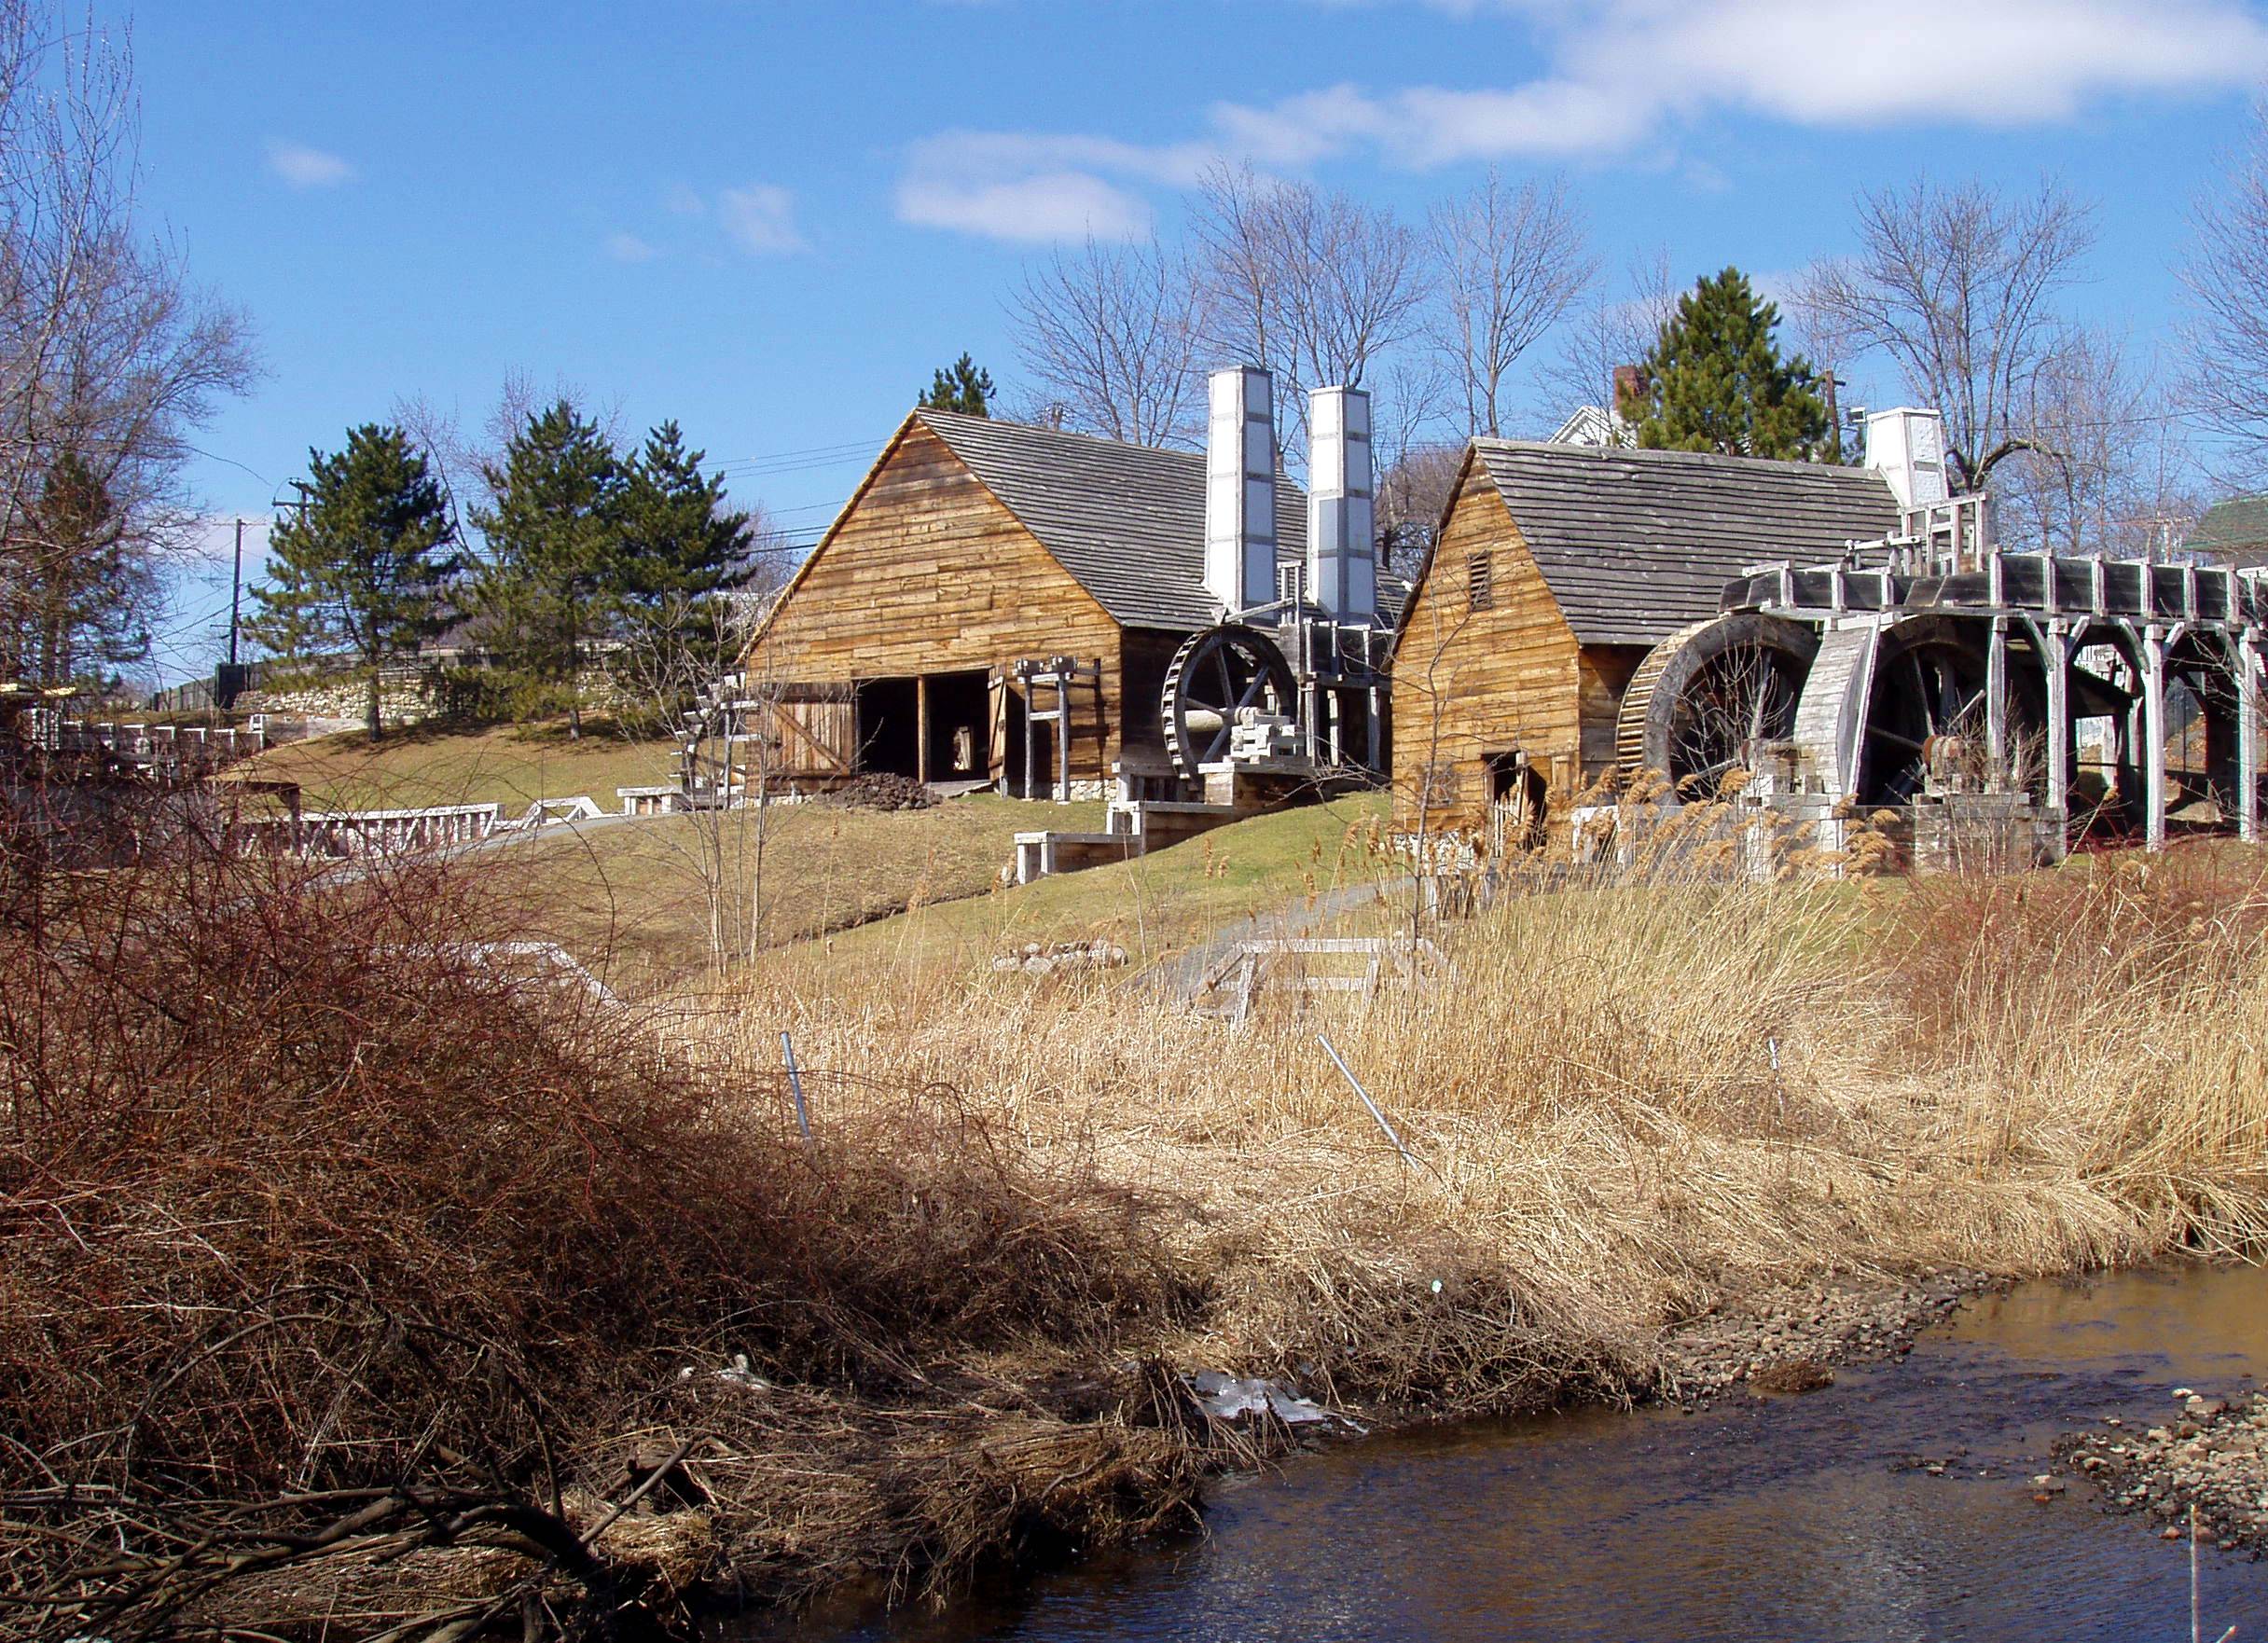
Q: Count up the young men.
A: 0